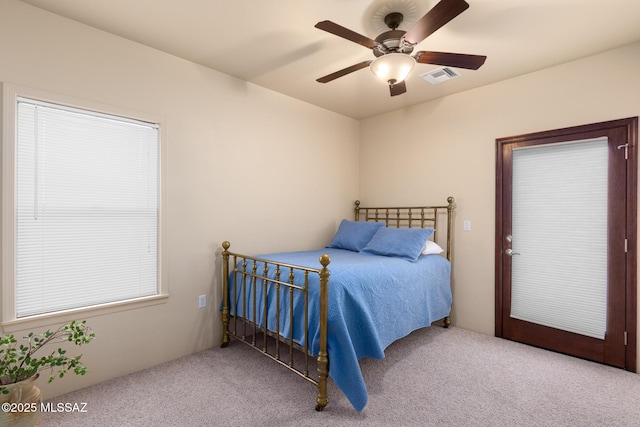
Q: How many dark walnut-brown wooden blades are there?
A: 5